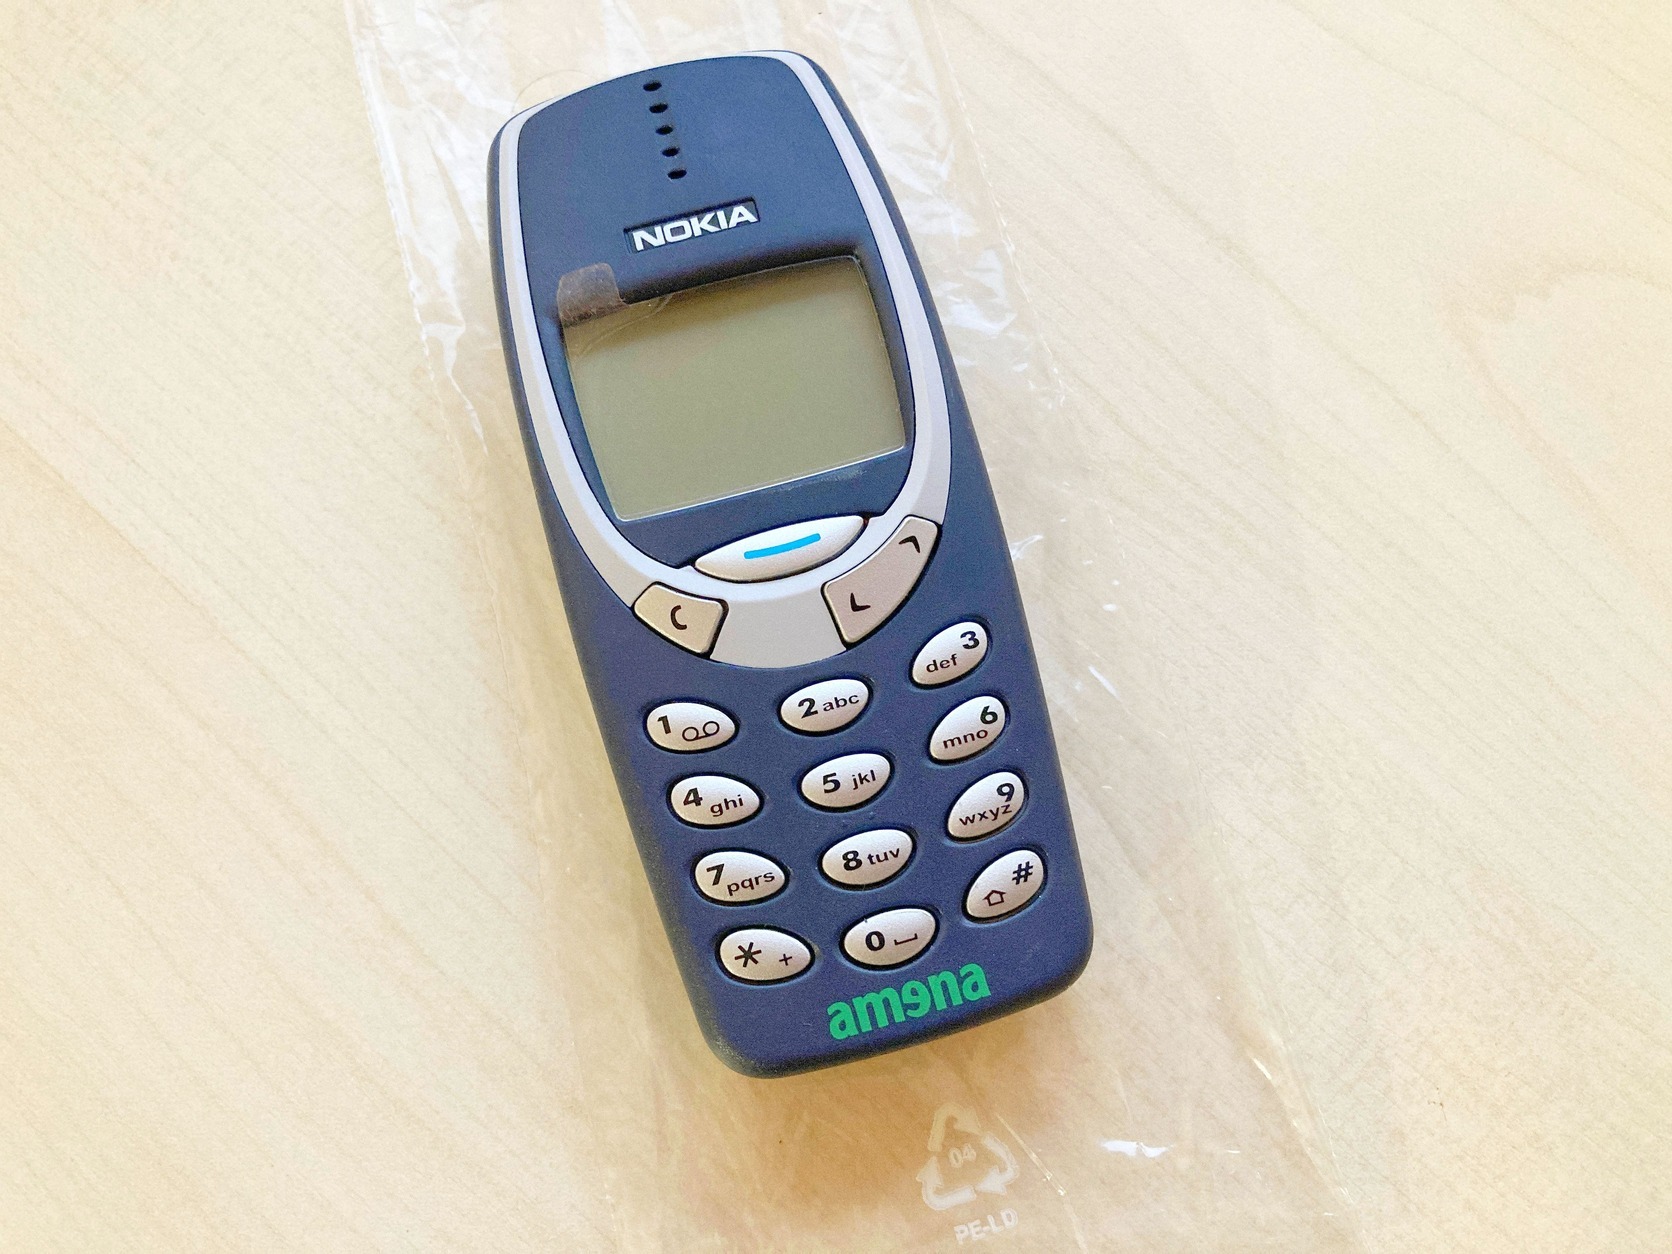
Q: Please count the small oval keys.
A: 12